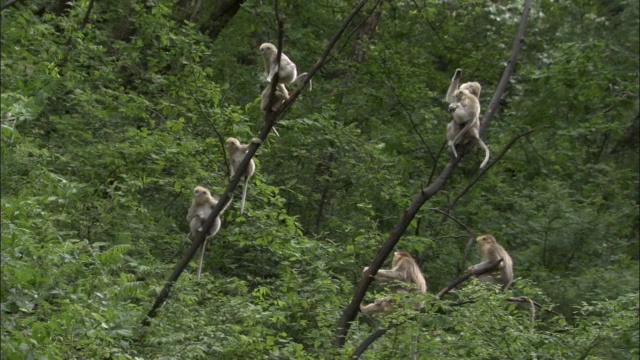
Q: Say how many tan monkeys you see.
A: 8